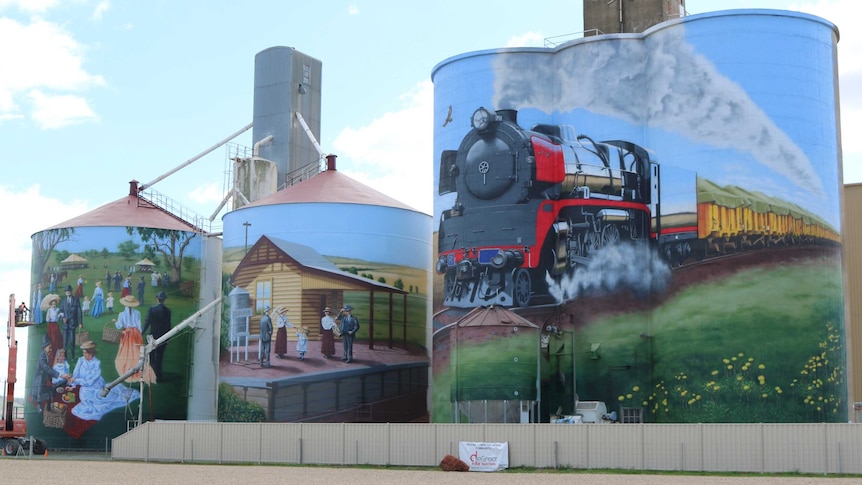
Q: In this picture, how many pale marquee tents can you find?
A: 2